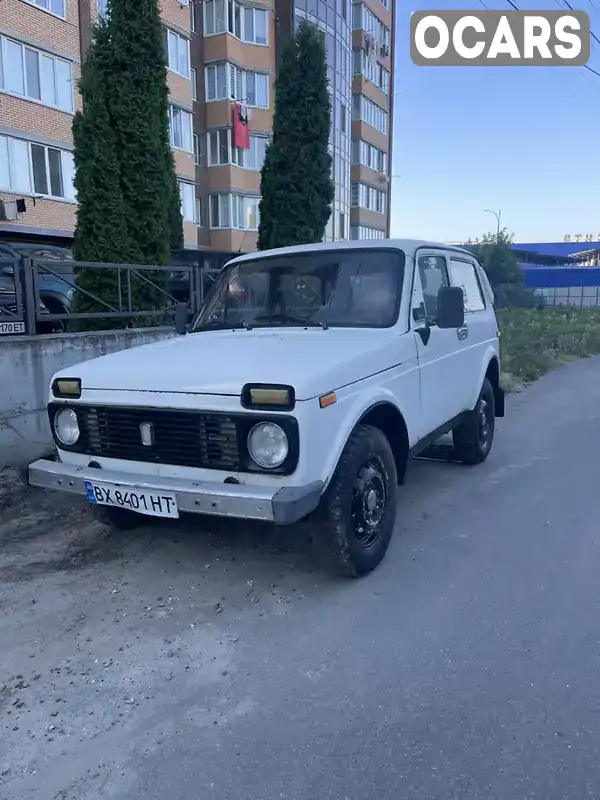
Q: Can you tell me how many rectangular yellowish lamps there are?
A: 2